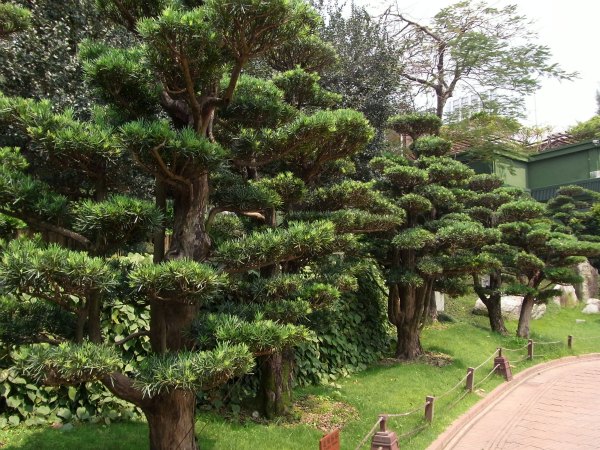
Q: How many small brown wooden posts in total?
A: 6